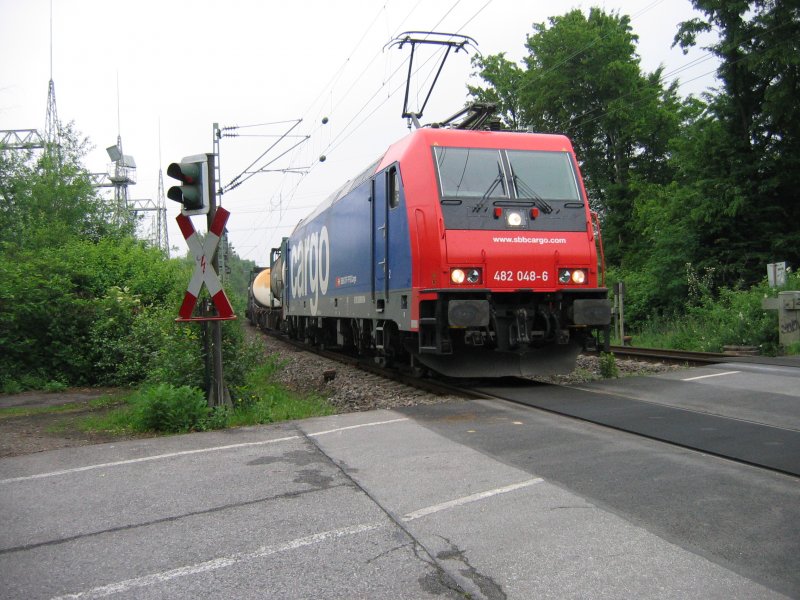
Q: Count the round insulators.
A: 2